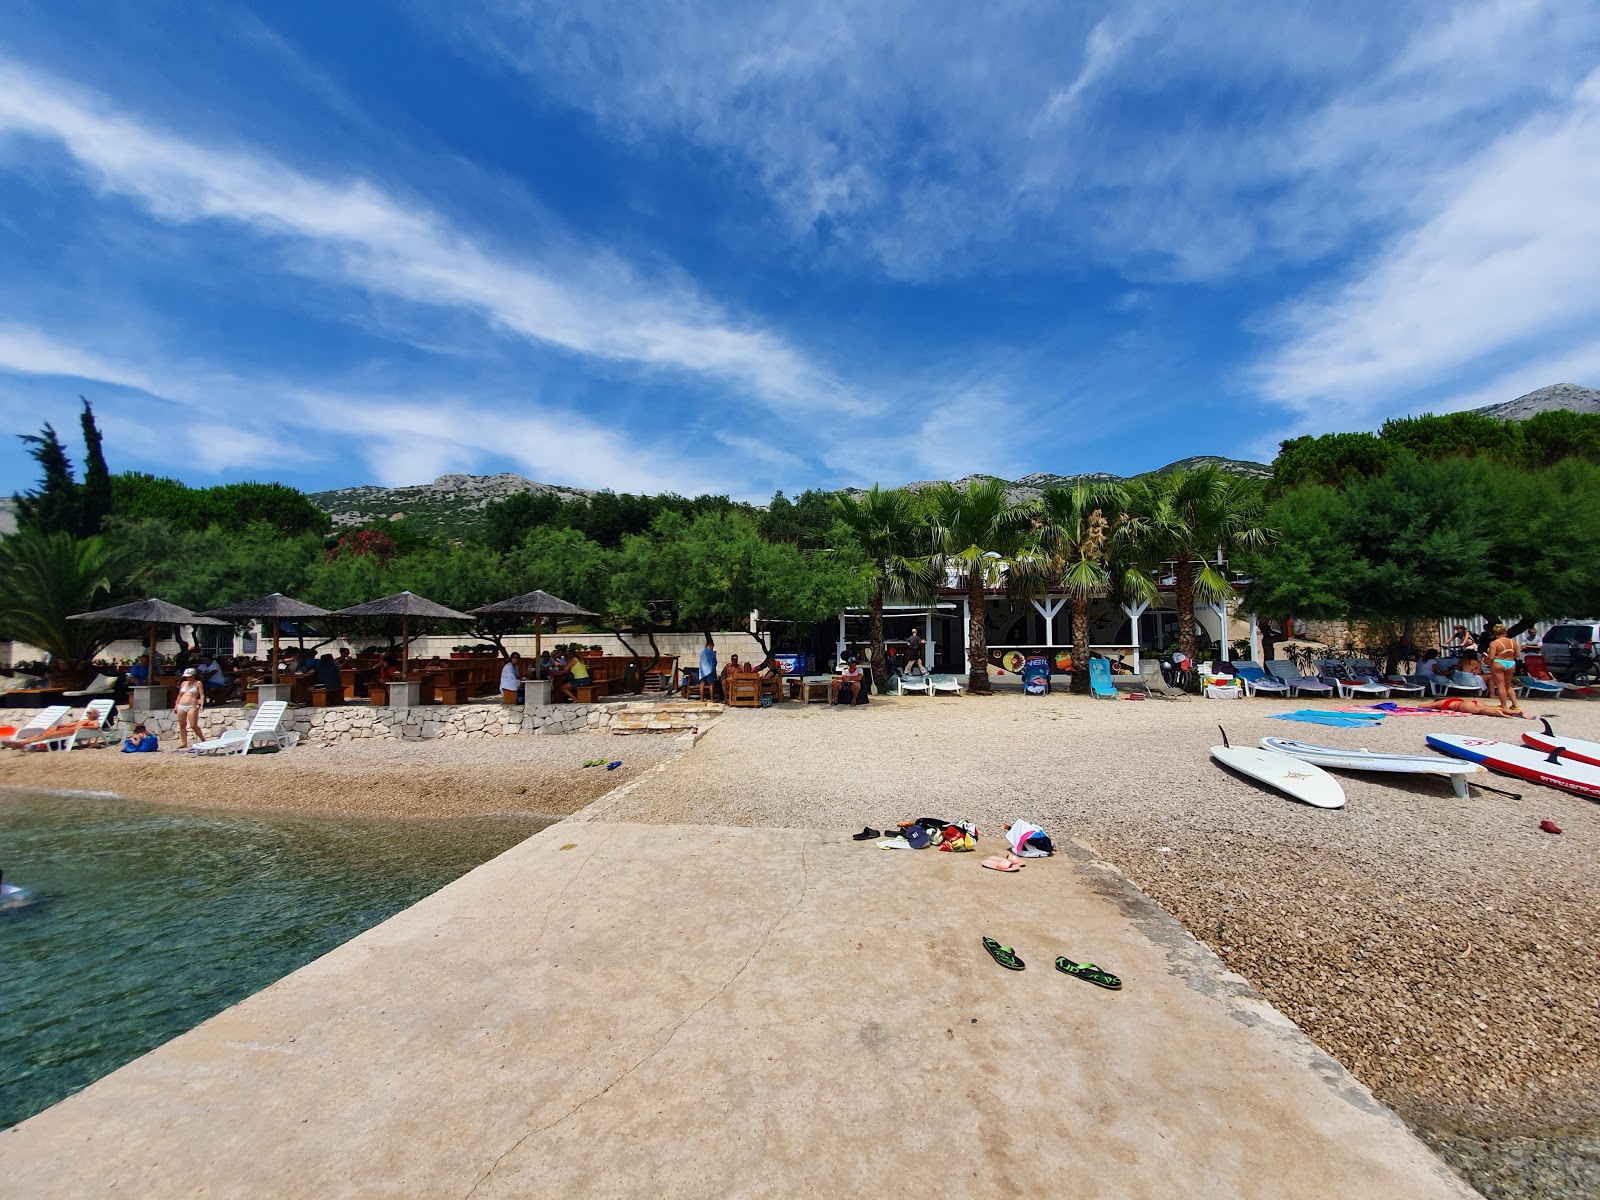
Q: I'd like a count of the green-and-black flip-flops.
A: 2